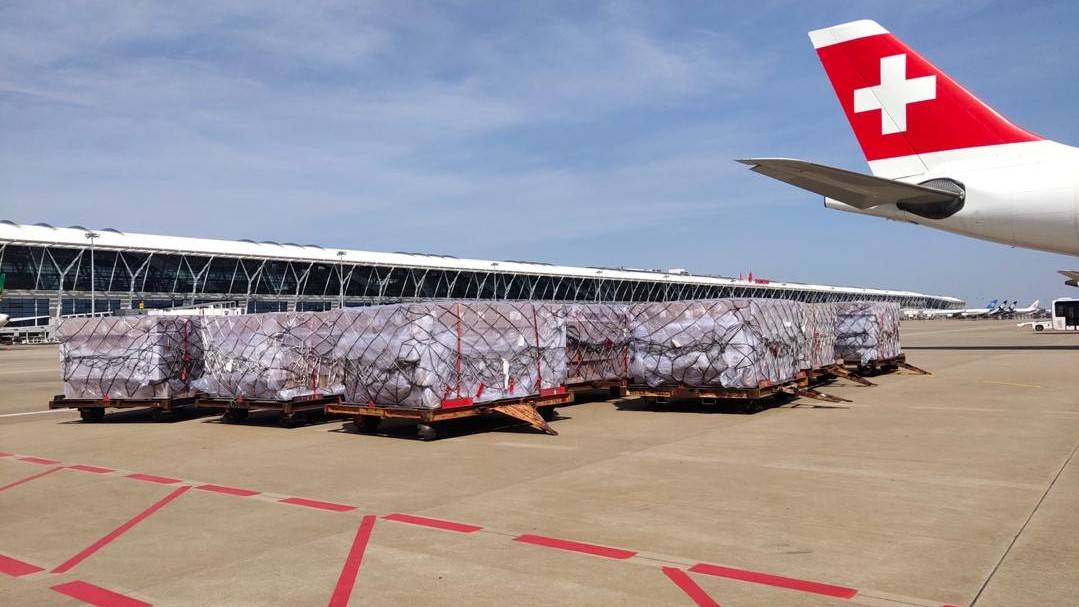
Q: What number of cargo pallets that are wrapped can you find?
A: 7